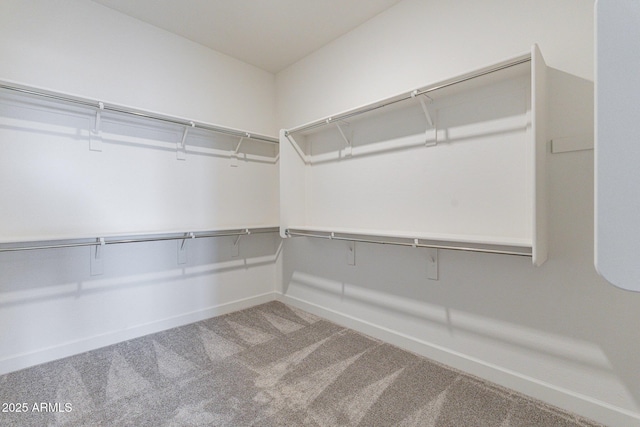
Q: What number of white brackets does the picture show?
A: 10